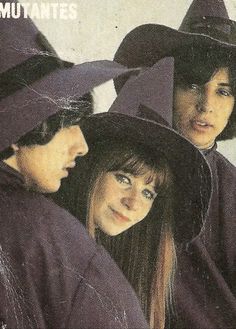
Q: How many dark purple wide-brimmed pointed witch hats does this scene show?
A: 3